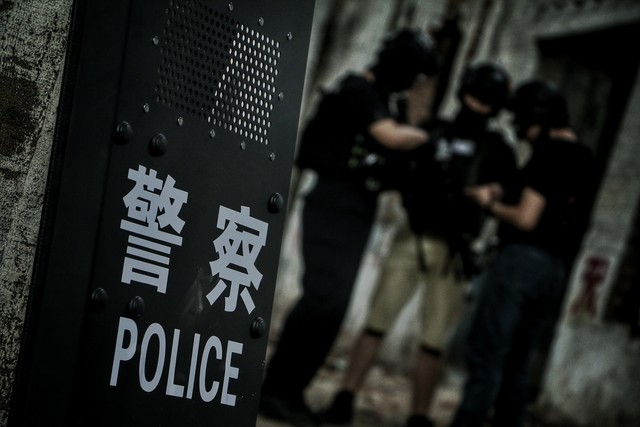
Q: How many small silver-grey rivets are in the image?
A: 10